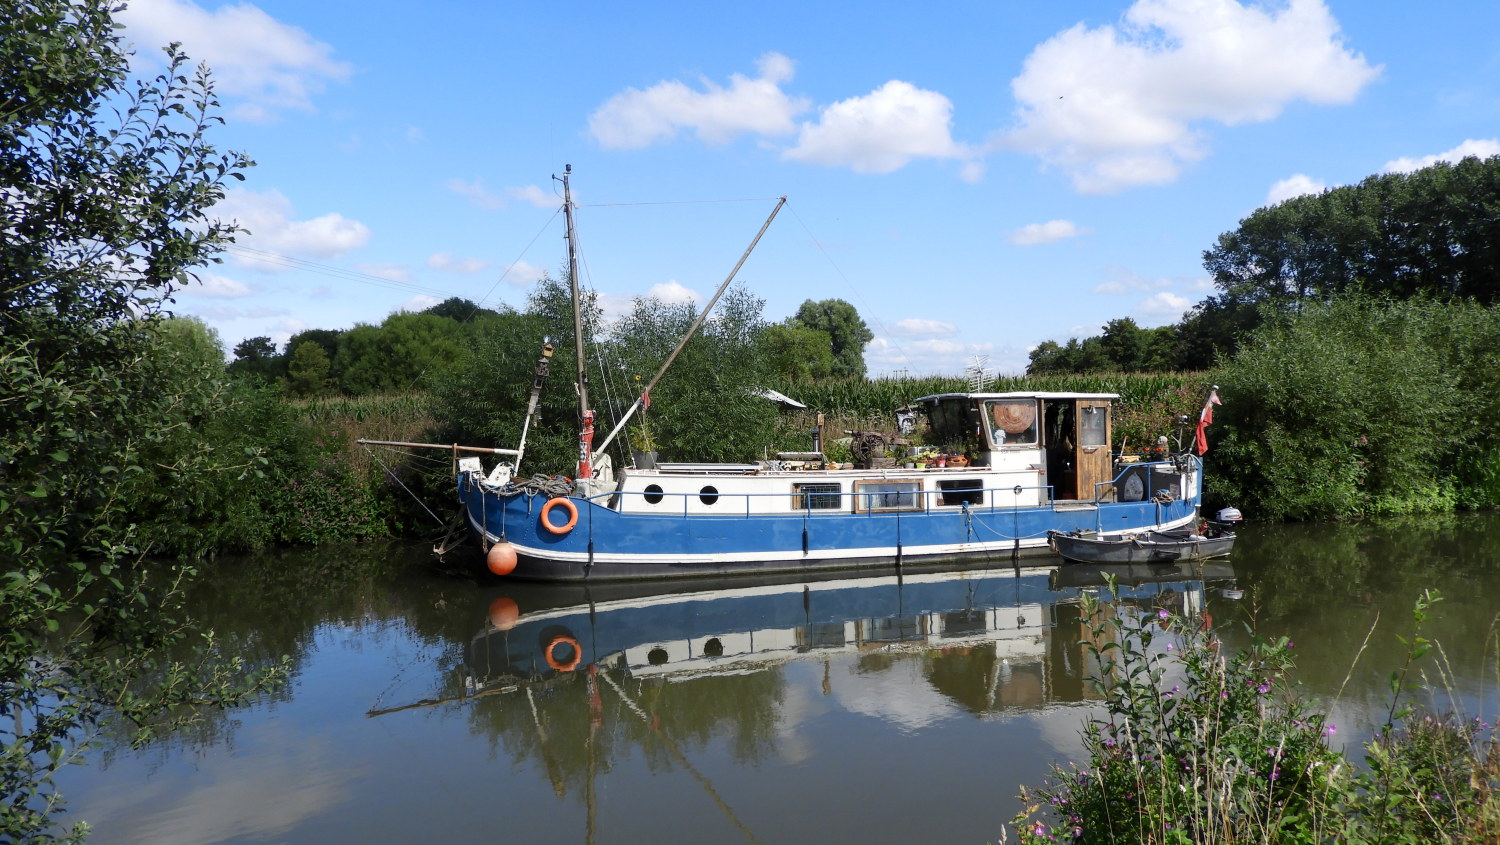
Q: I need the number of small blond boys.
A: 0